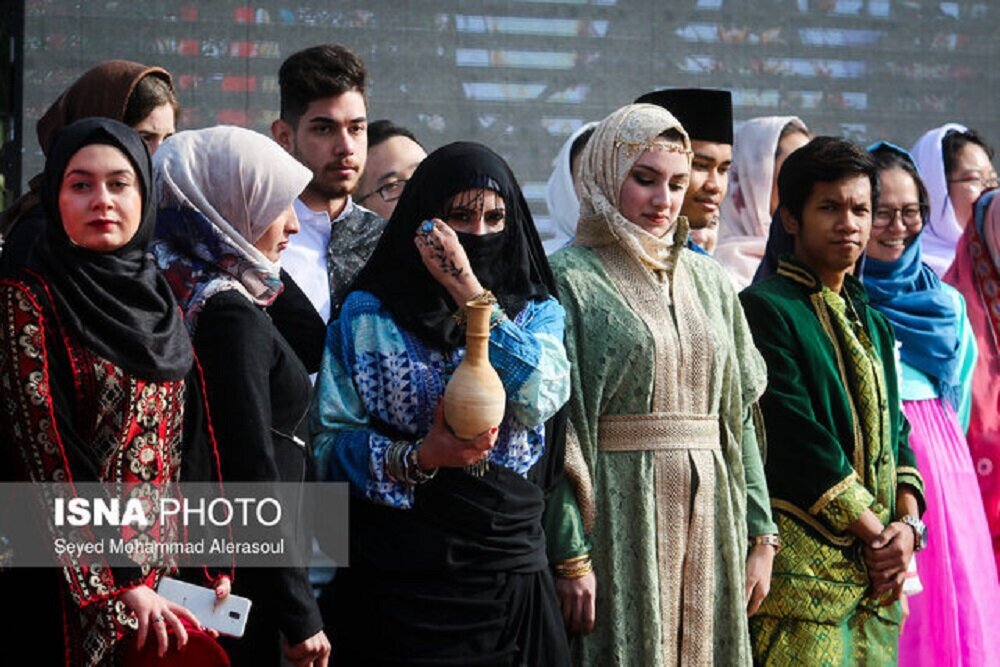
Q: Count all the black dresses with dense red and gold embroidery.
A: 1